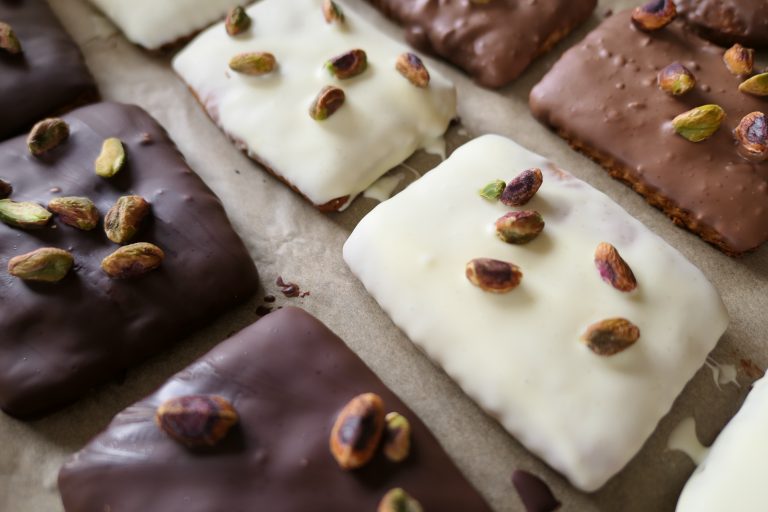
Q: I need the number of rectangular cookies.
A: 10